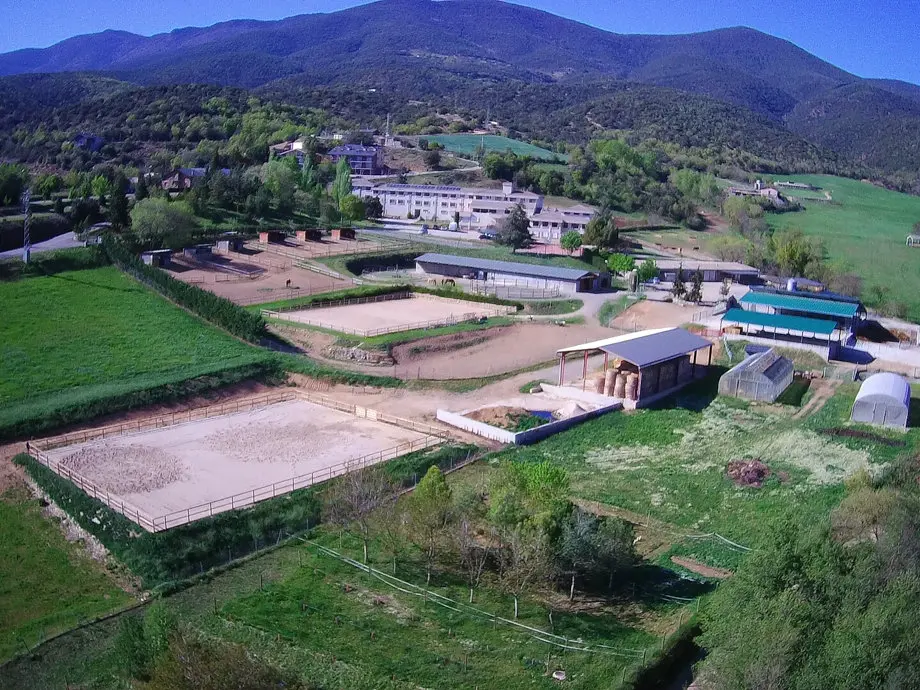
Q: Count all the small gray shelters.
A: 3